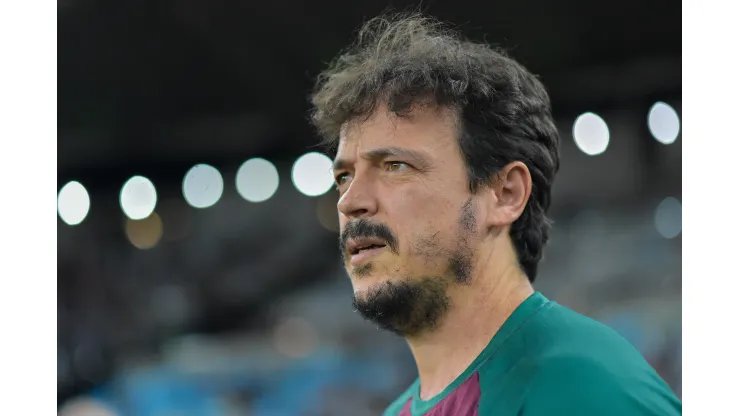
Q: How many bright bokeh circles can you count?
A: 7